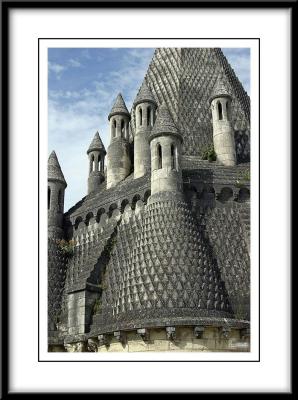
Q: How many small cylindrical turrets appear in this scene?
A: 6